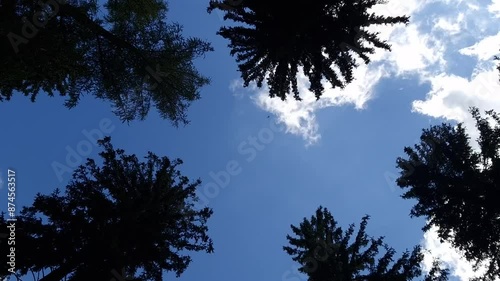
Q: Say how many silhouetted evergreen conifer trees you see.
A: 5